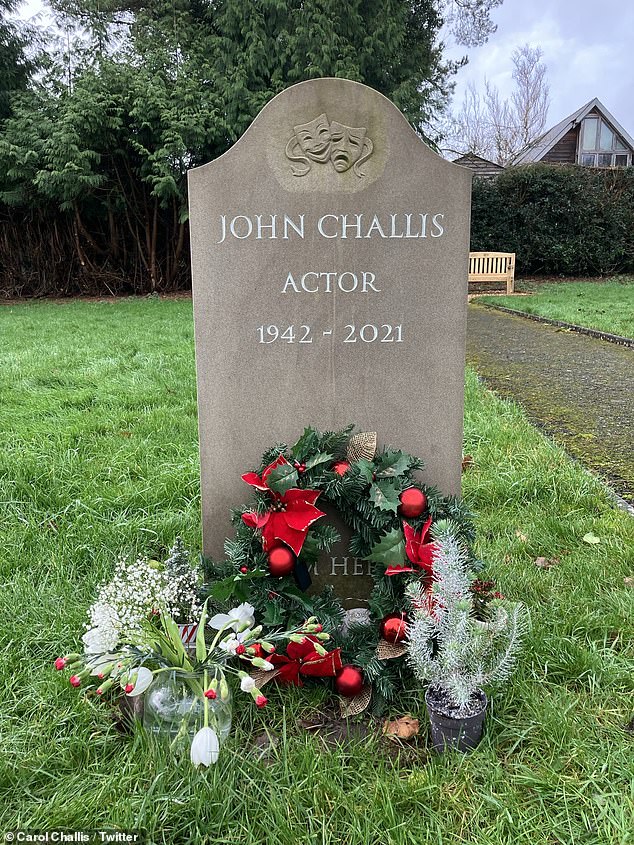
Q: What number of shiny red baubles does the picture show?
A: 5